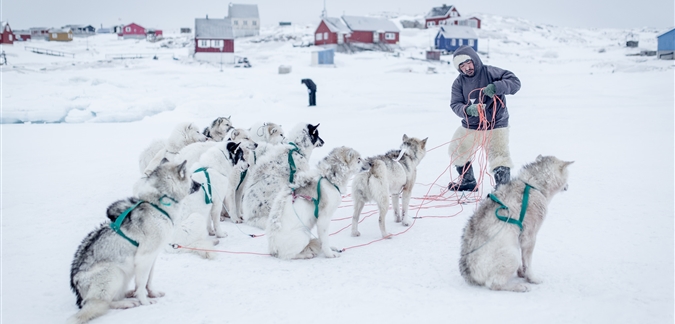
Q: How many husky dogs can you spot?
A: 10